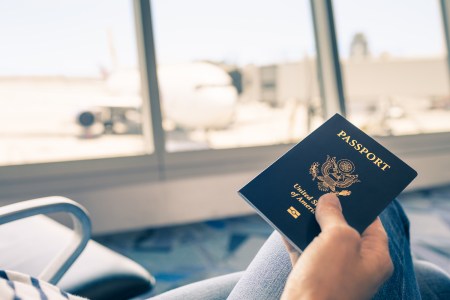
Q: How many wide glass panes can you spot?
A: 3